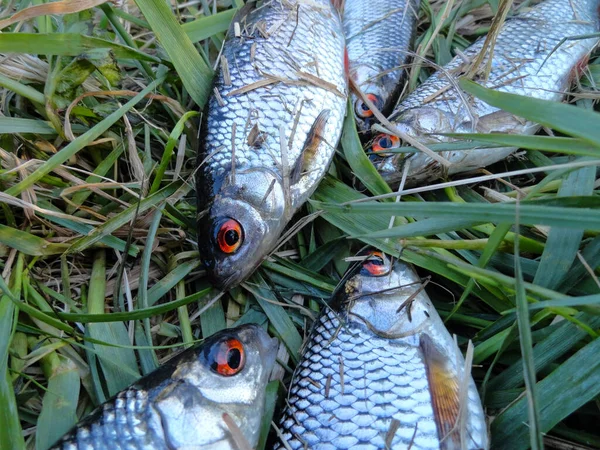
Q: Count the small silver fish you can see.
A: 5